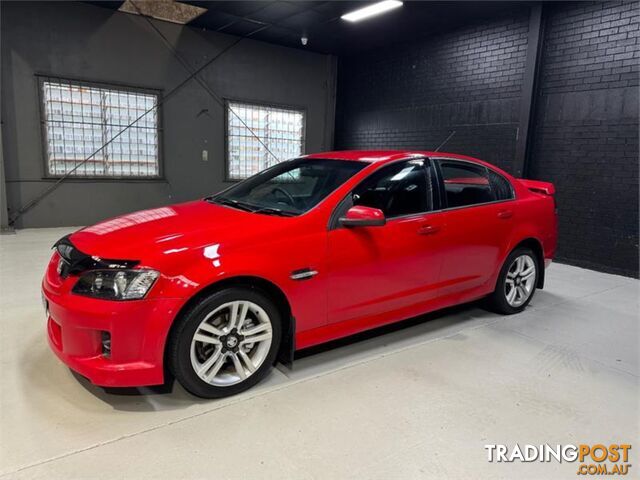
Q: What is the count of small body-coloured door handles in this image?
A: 2